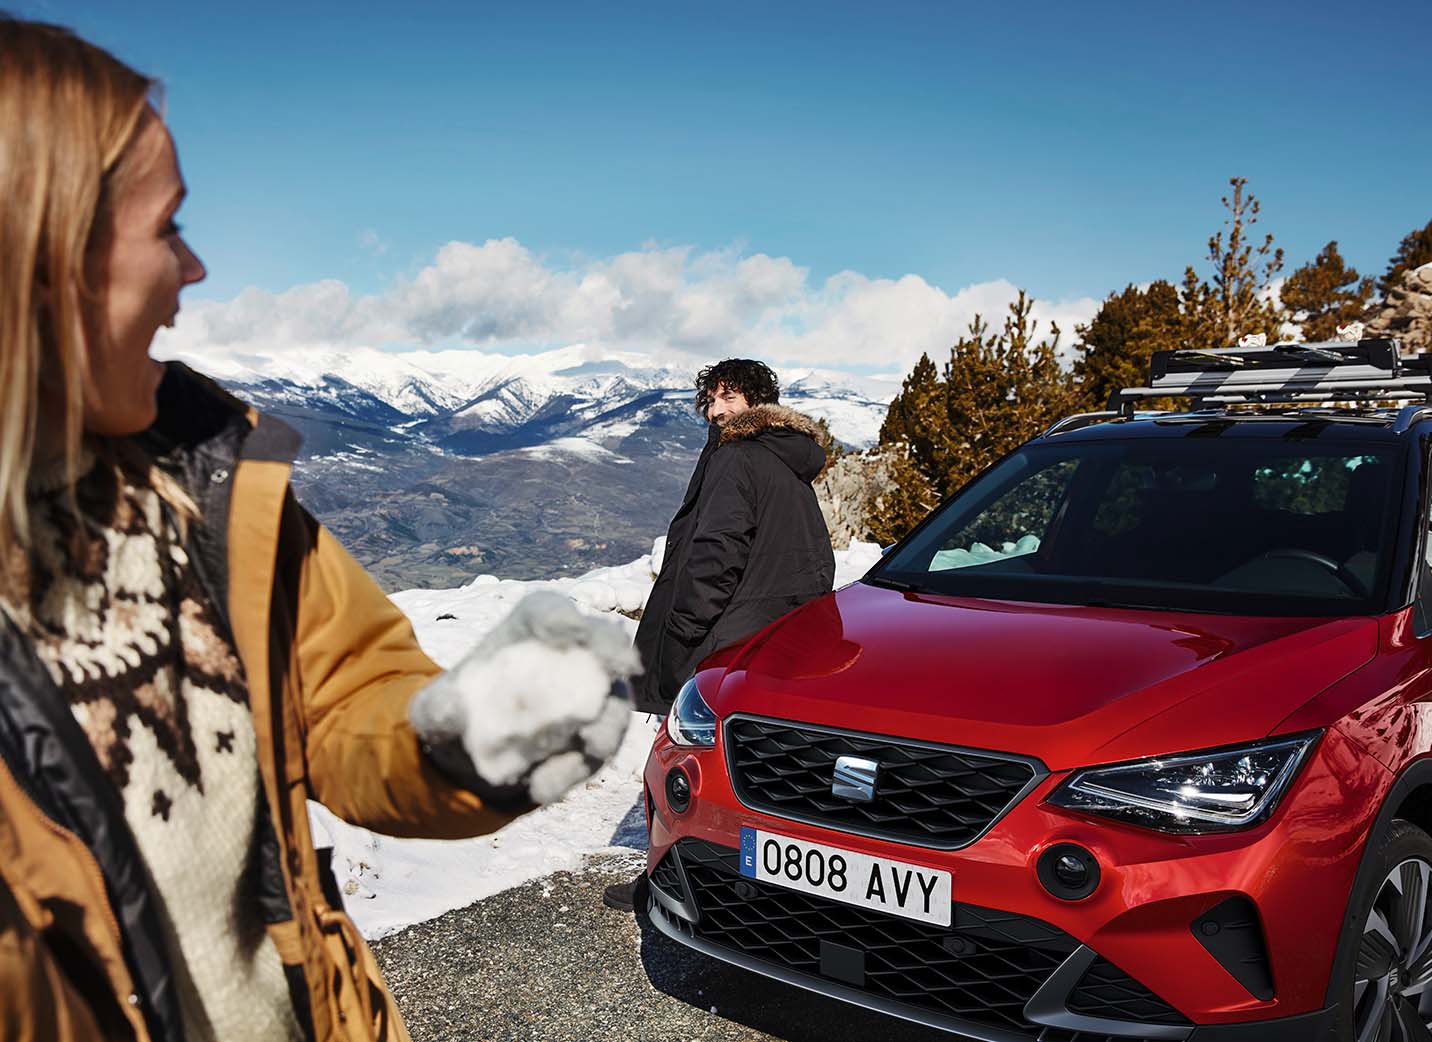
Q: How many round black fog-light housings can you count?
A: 2